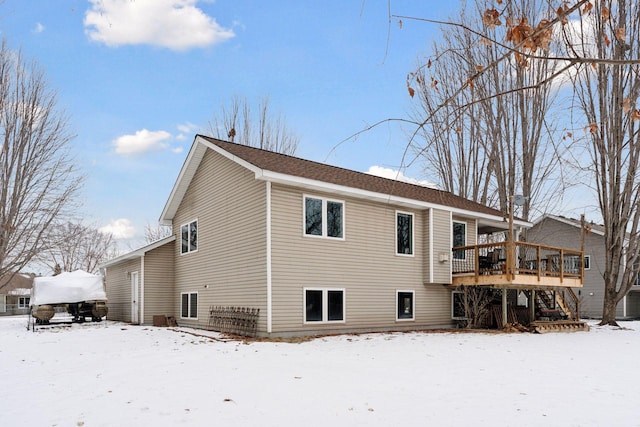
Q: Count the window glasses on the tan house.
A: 12